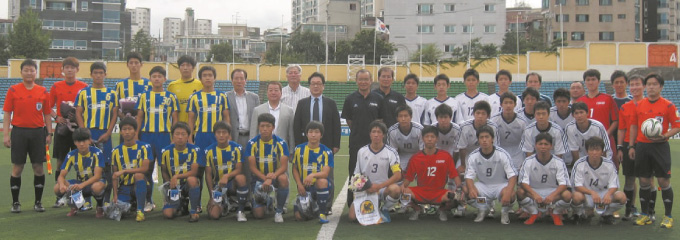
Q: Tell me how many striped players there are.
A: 10